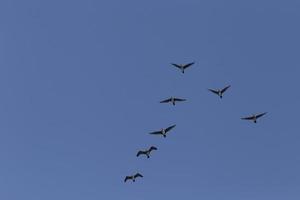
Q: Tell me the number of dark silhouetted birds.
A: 7